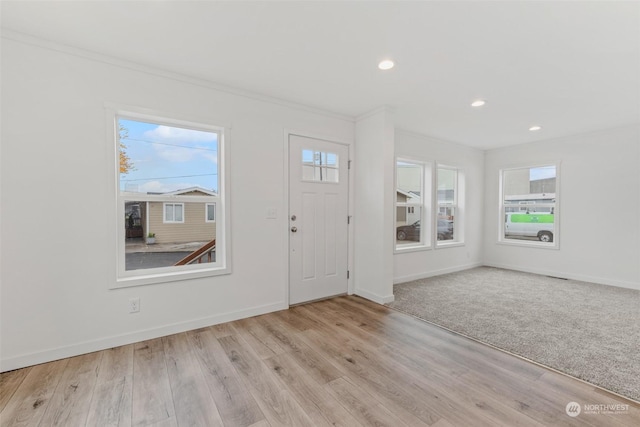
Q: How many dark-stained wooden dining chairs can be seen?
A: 0